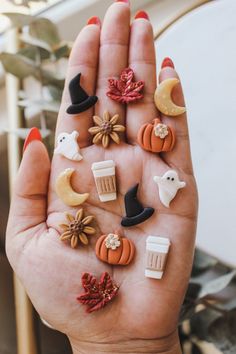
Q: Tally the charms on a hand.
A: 14